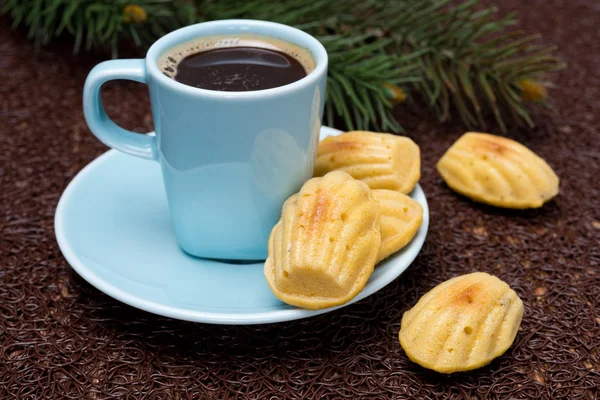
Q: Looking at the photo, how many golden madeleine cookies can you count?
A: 5